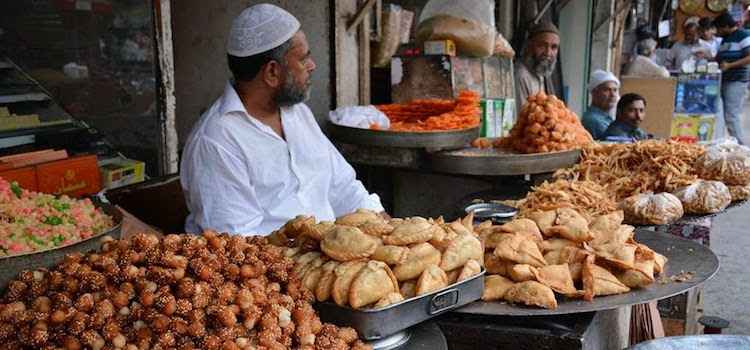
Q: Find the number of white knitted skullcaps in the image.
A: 2